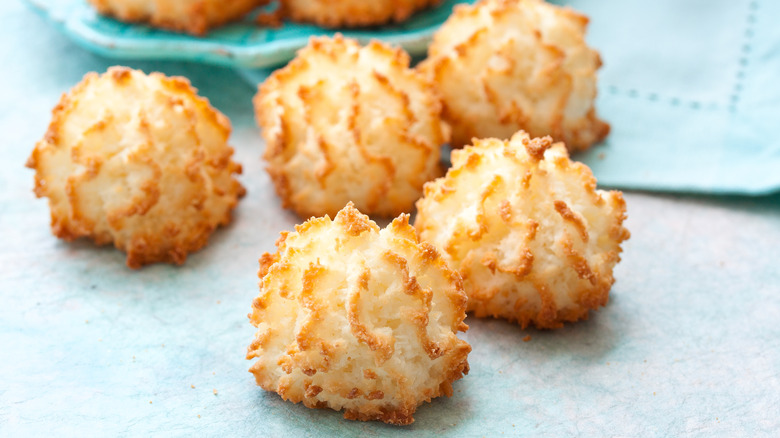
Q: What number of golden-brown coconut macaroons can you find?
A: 7